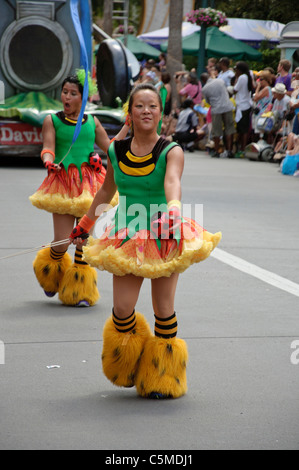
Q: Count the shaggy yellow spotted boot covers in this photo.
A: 4